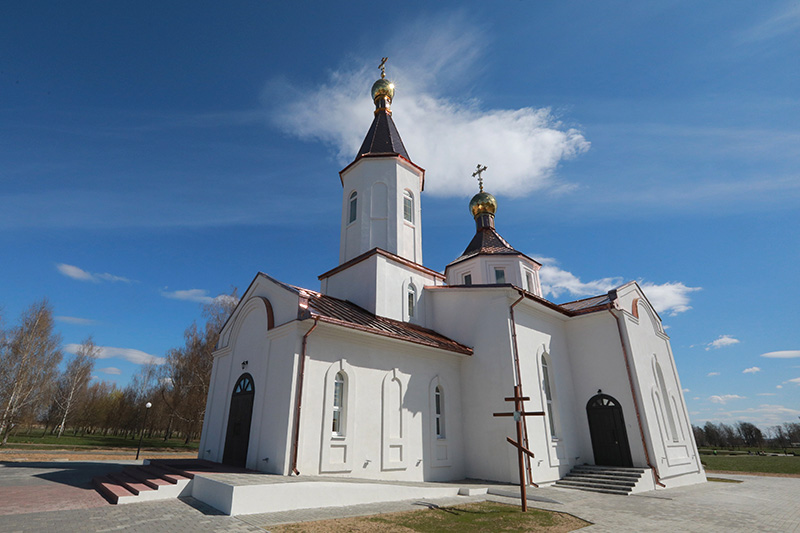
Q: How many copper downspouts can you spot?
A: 3